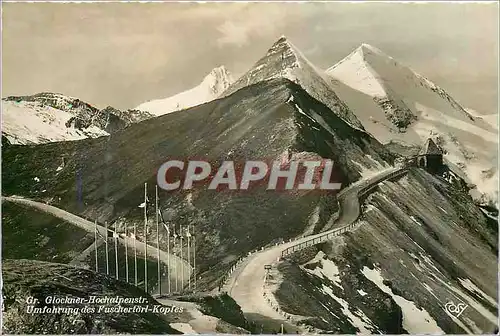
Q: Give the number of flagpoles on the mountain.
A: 12